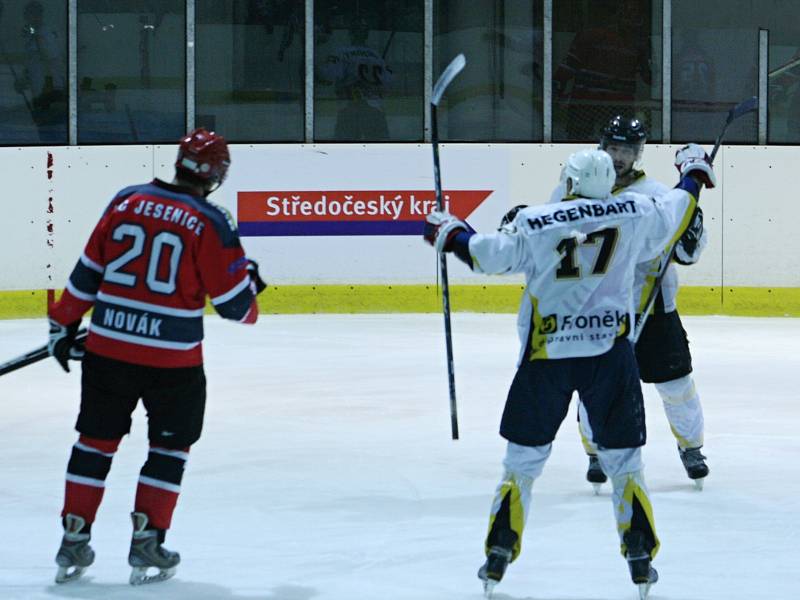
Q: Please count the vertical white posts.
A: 7